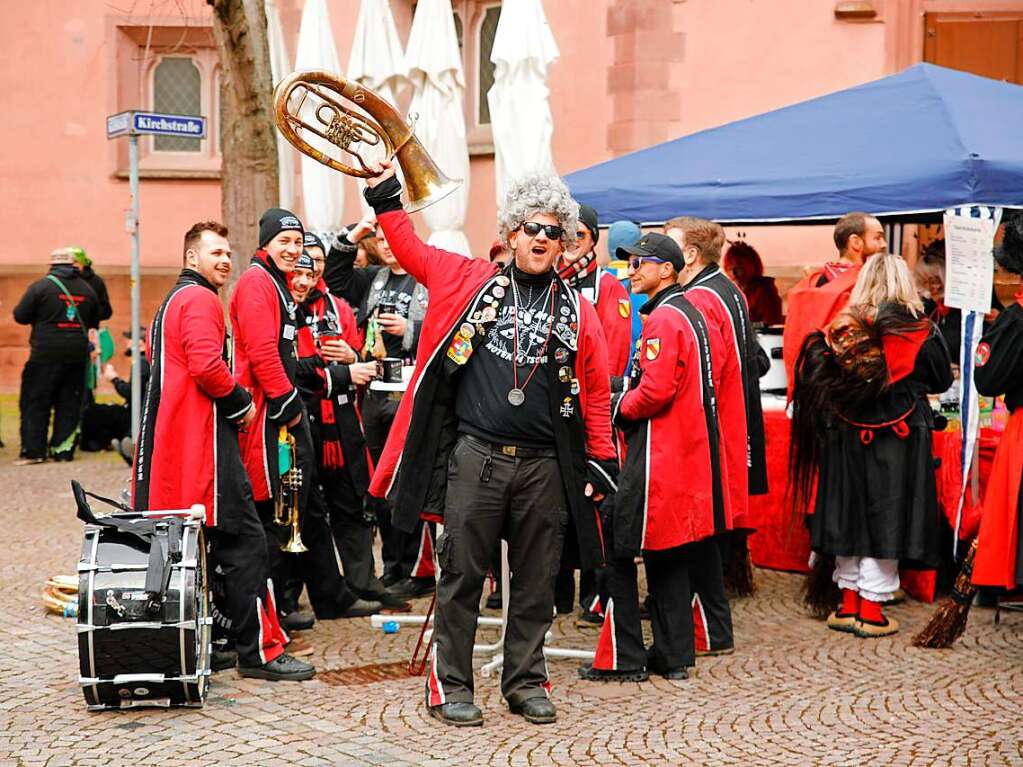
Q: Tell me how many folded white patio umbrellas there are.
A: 5